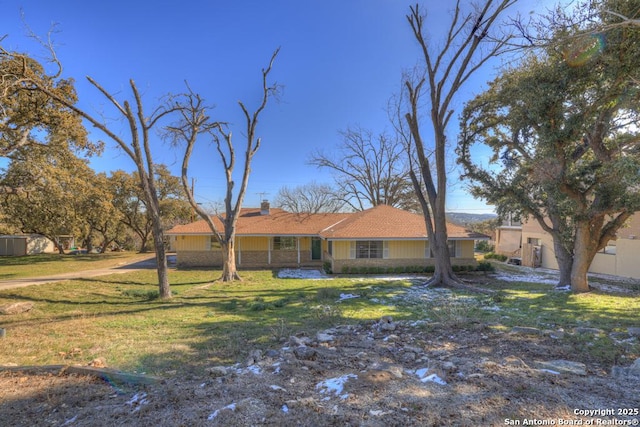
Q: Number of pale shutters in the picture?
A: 5